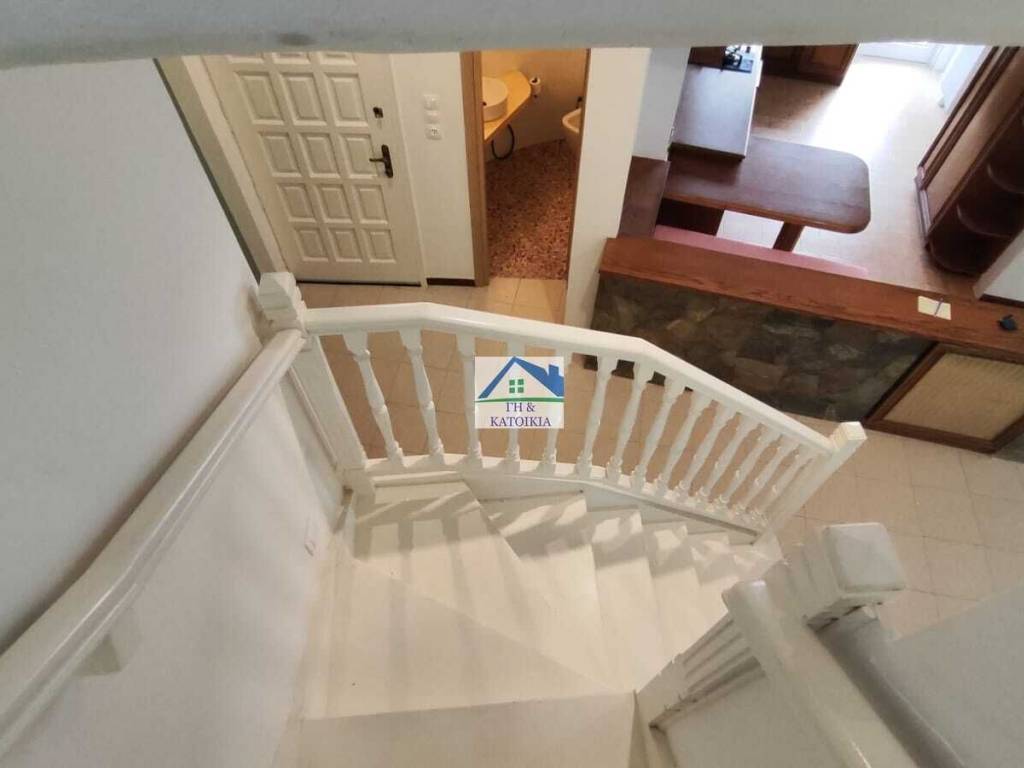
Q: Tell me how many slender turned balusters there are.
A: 14